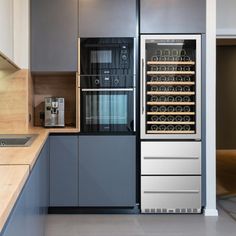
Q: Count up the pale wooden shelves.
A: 8